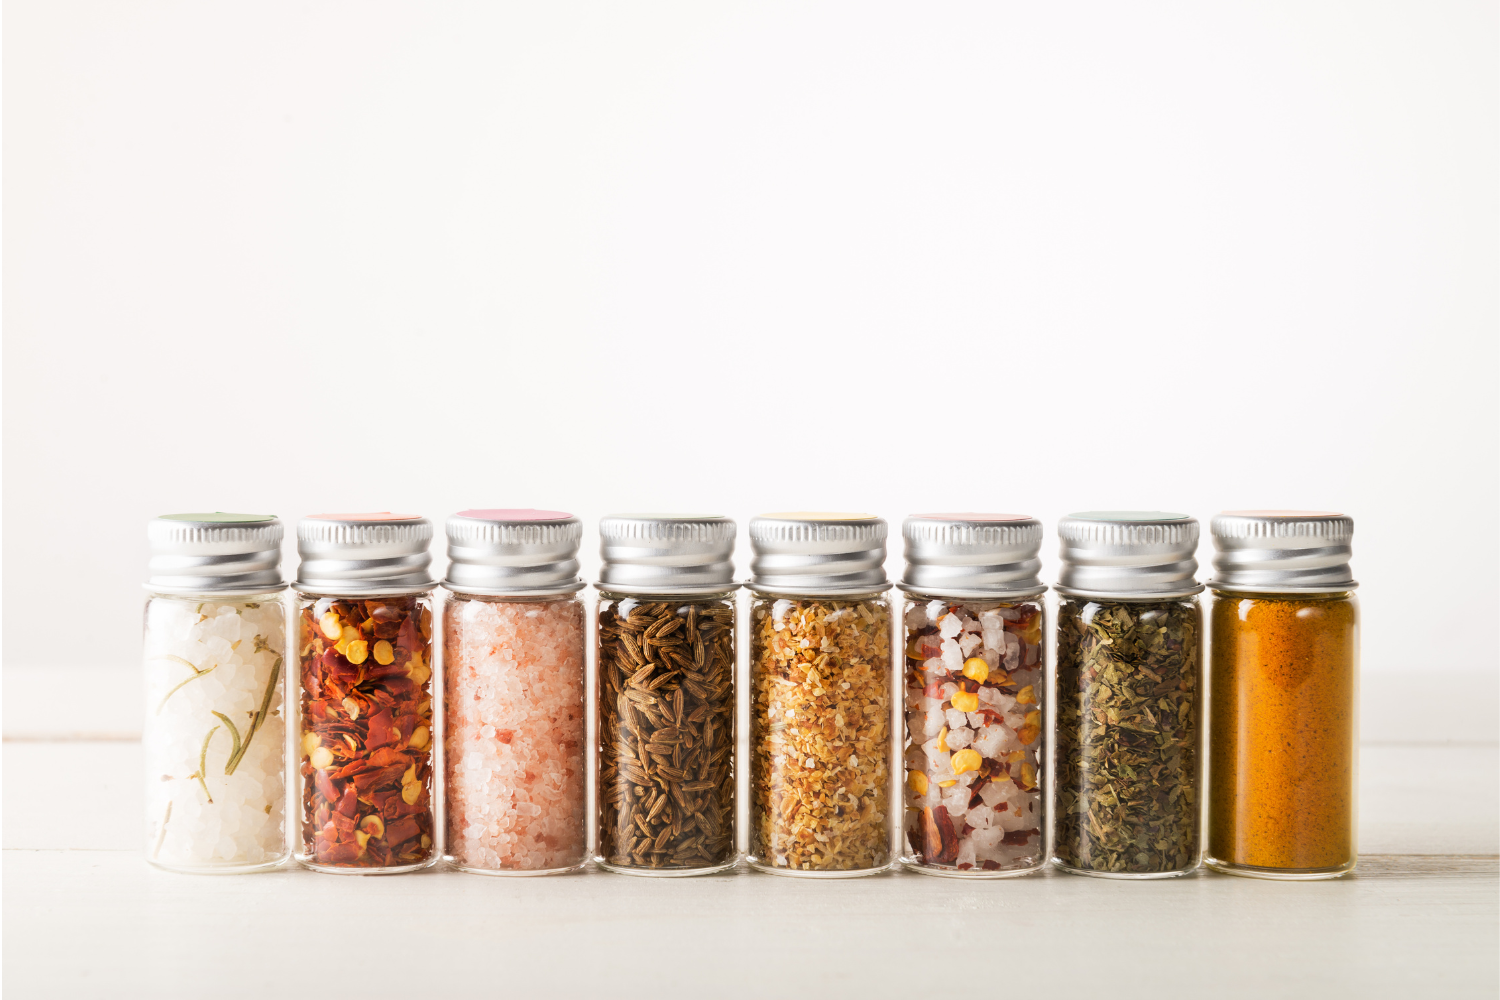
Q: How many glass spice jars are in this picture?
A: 8